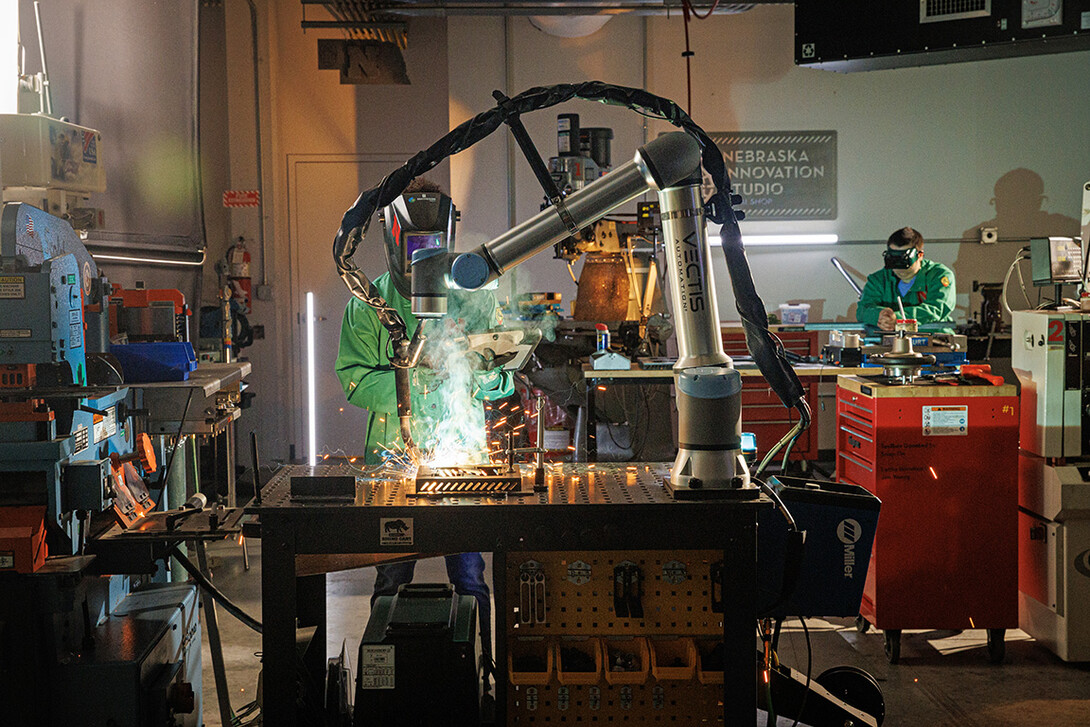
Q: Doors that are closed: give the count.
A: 1